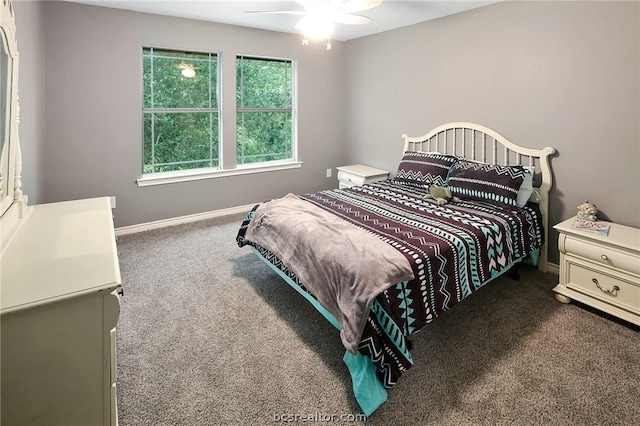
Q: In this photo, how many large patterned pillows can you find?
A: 2